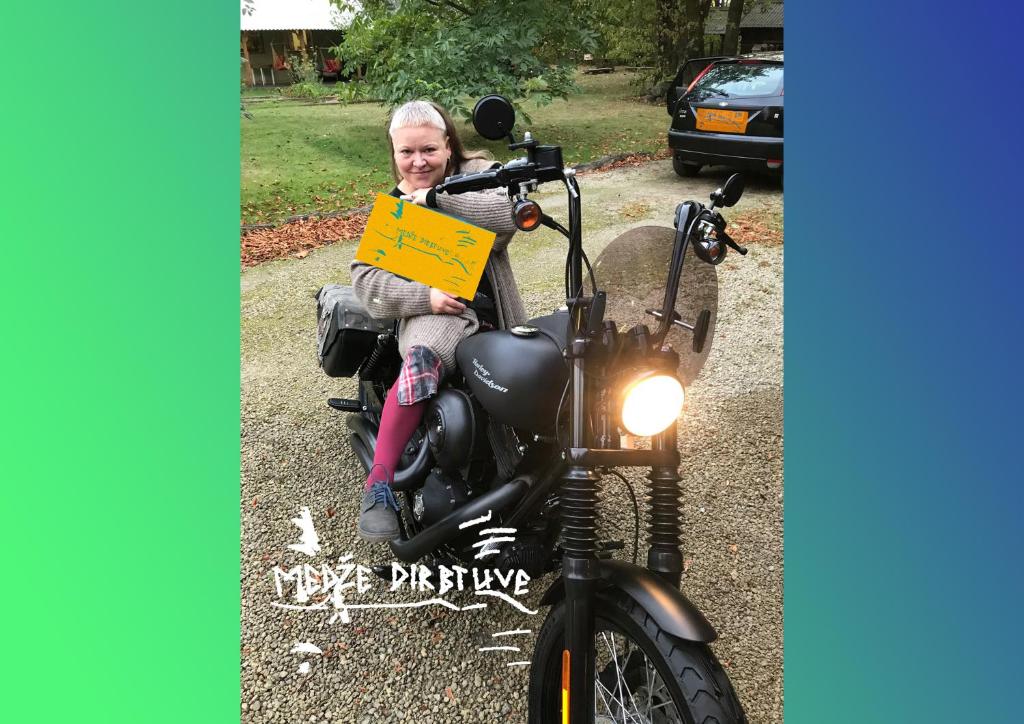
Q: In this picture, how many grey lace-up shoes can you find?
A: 1